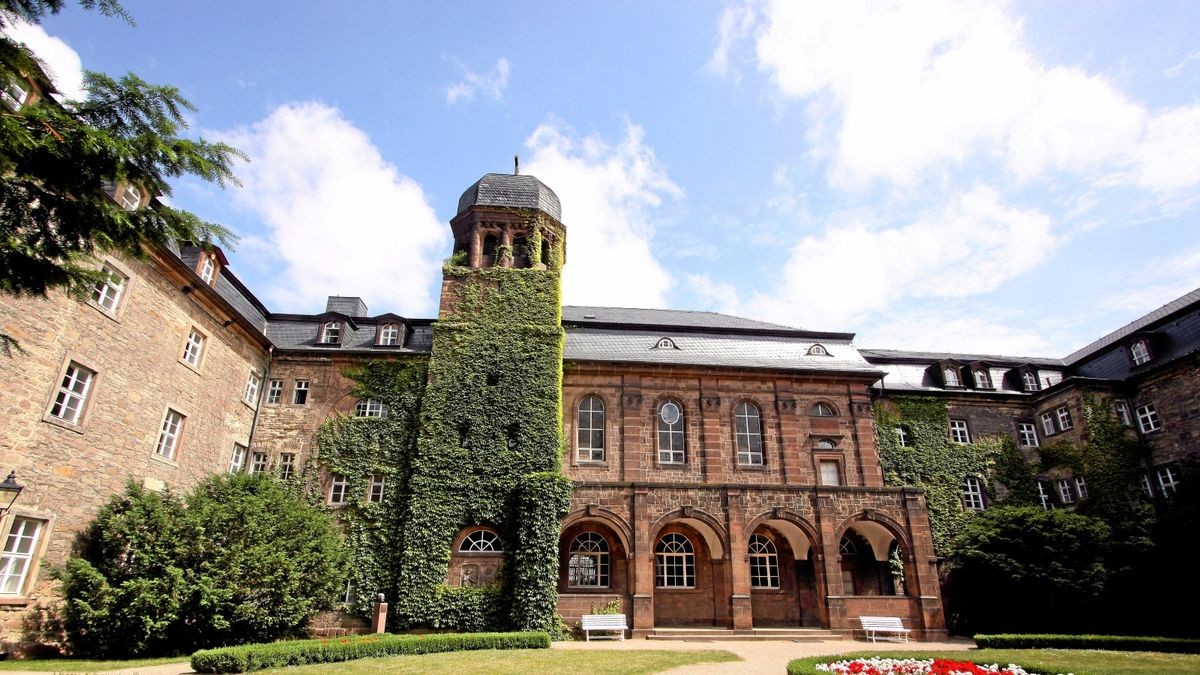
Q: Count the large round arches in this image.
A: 4